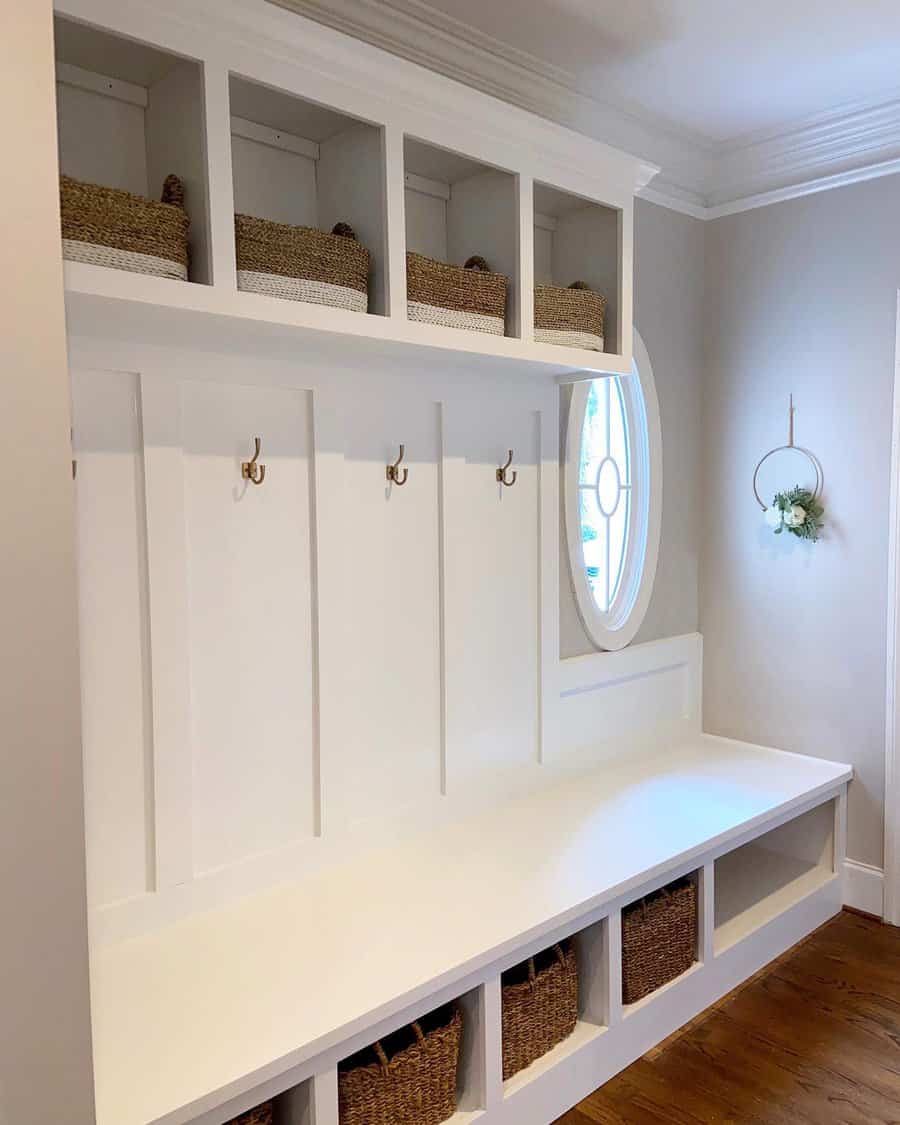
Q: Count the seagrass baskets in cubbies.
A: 8